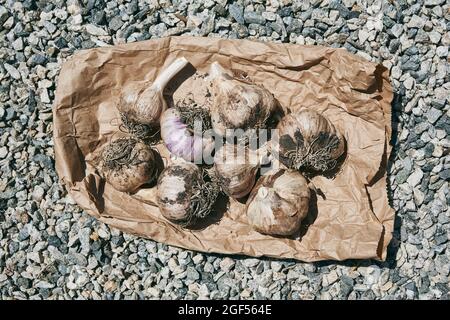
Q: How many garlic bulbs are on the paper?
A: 8